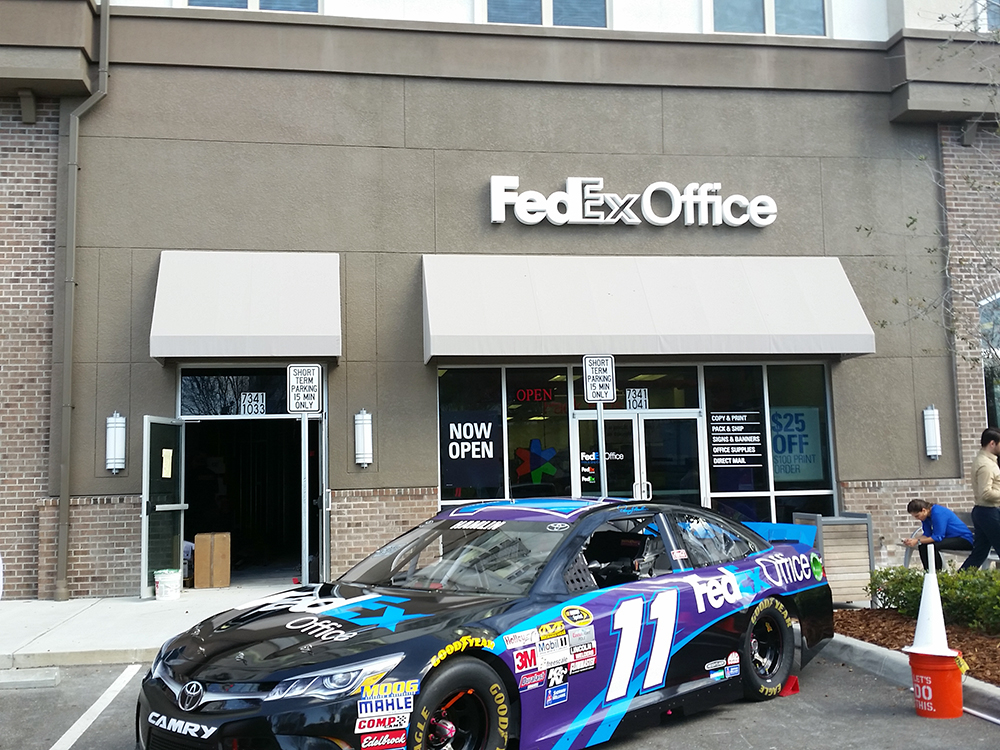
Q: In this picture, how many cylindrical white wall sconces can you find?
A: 3